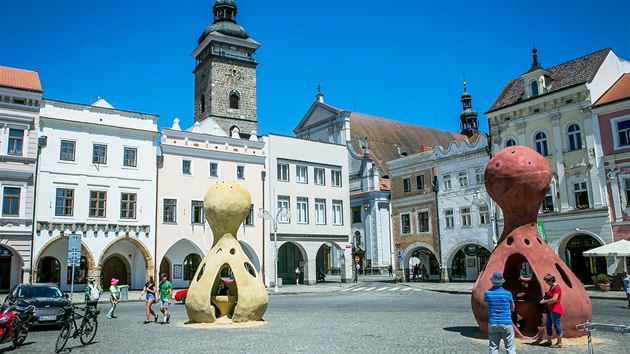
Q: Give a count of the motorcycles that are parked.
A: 1